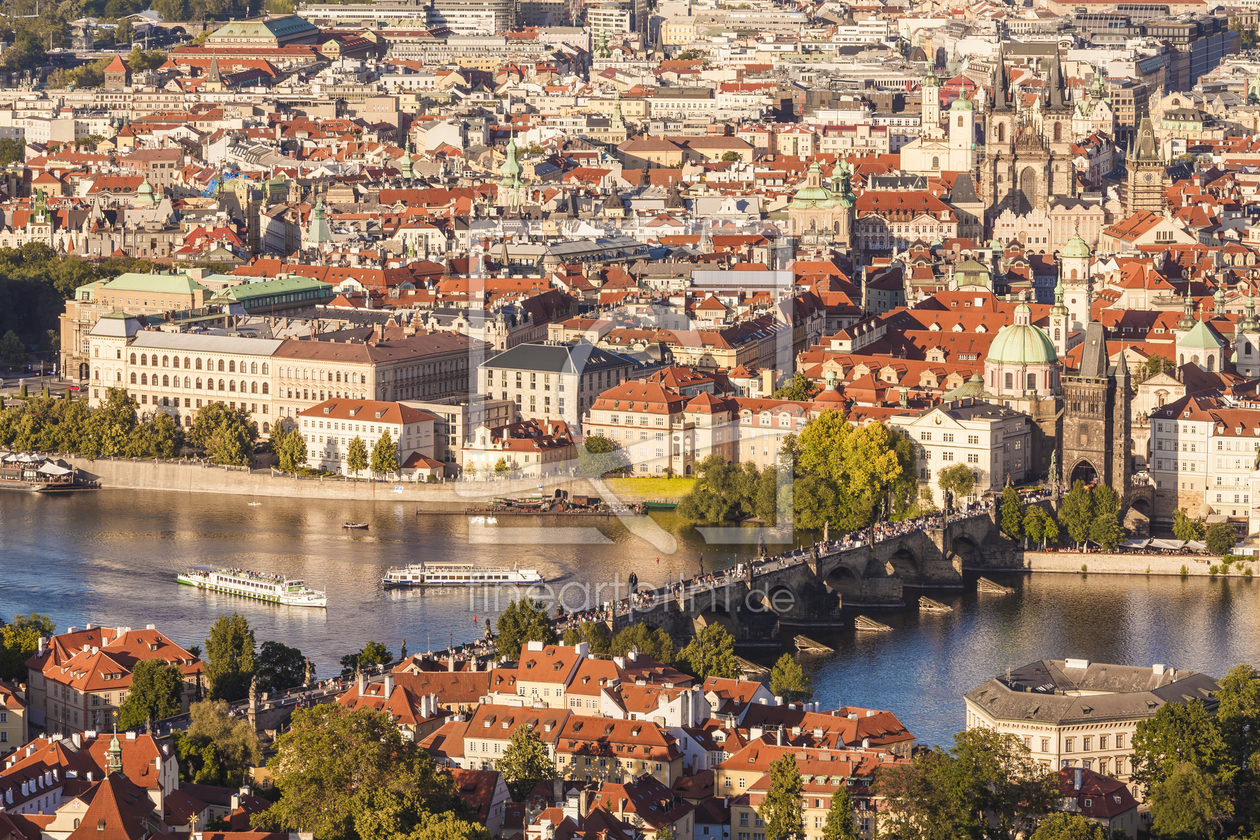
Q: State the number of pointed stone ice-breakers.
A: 5